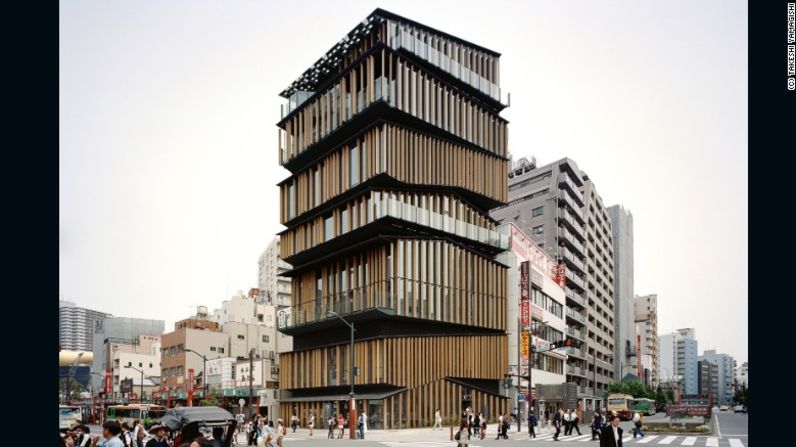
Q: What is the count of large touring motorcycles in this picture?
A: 0